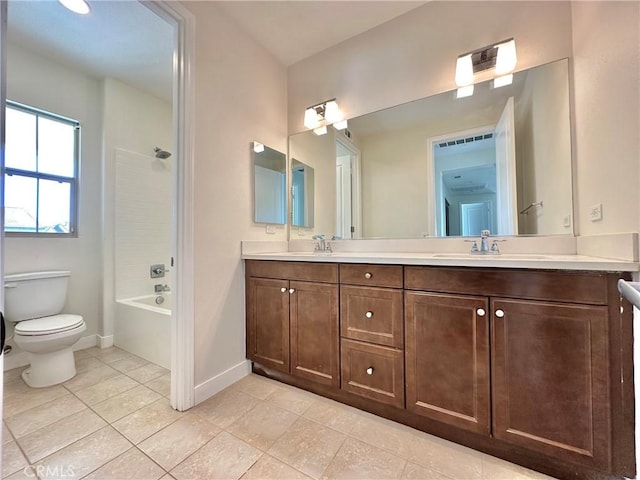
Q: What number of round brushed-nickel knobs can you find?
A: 7